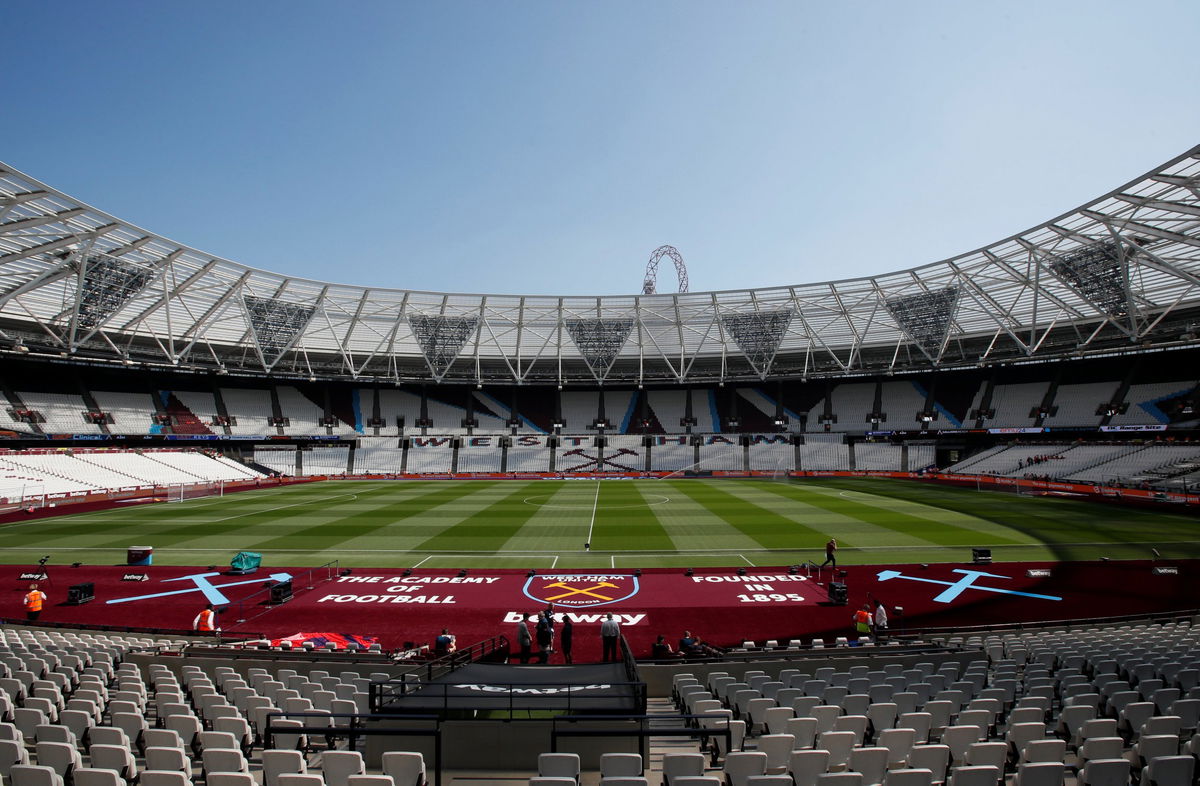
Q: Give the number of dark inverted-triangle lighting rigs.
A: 7